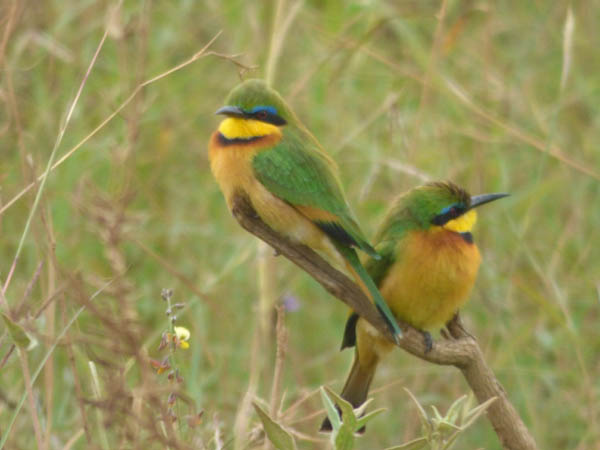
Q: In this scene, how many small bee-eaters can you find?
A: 2